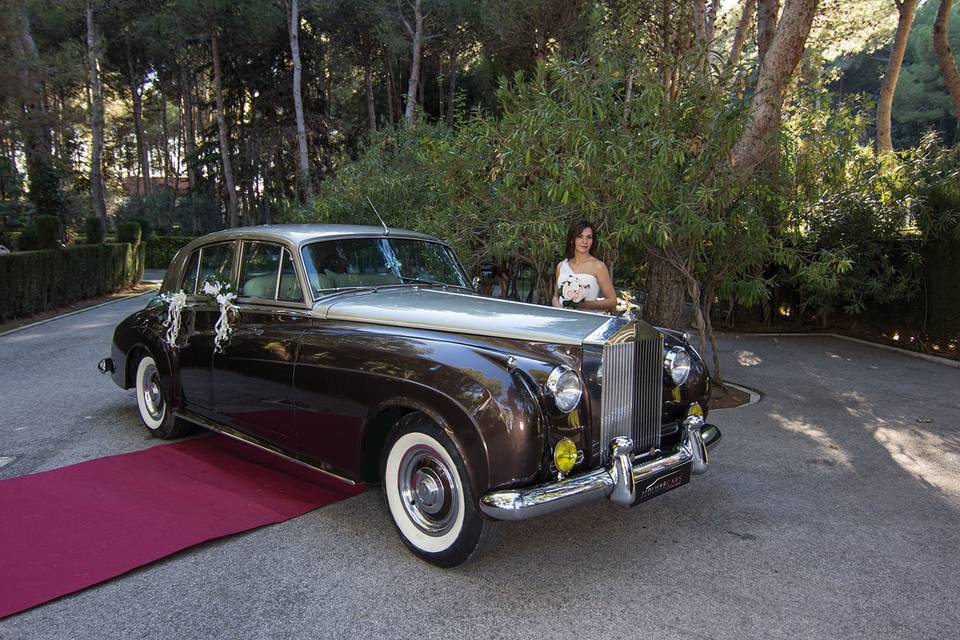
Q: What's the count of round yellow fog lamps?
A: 2